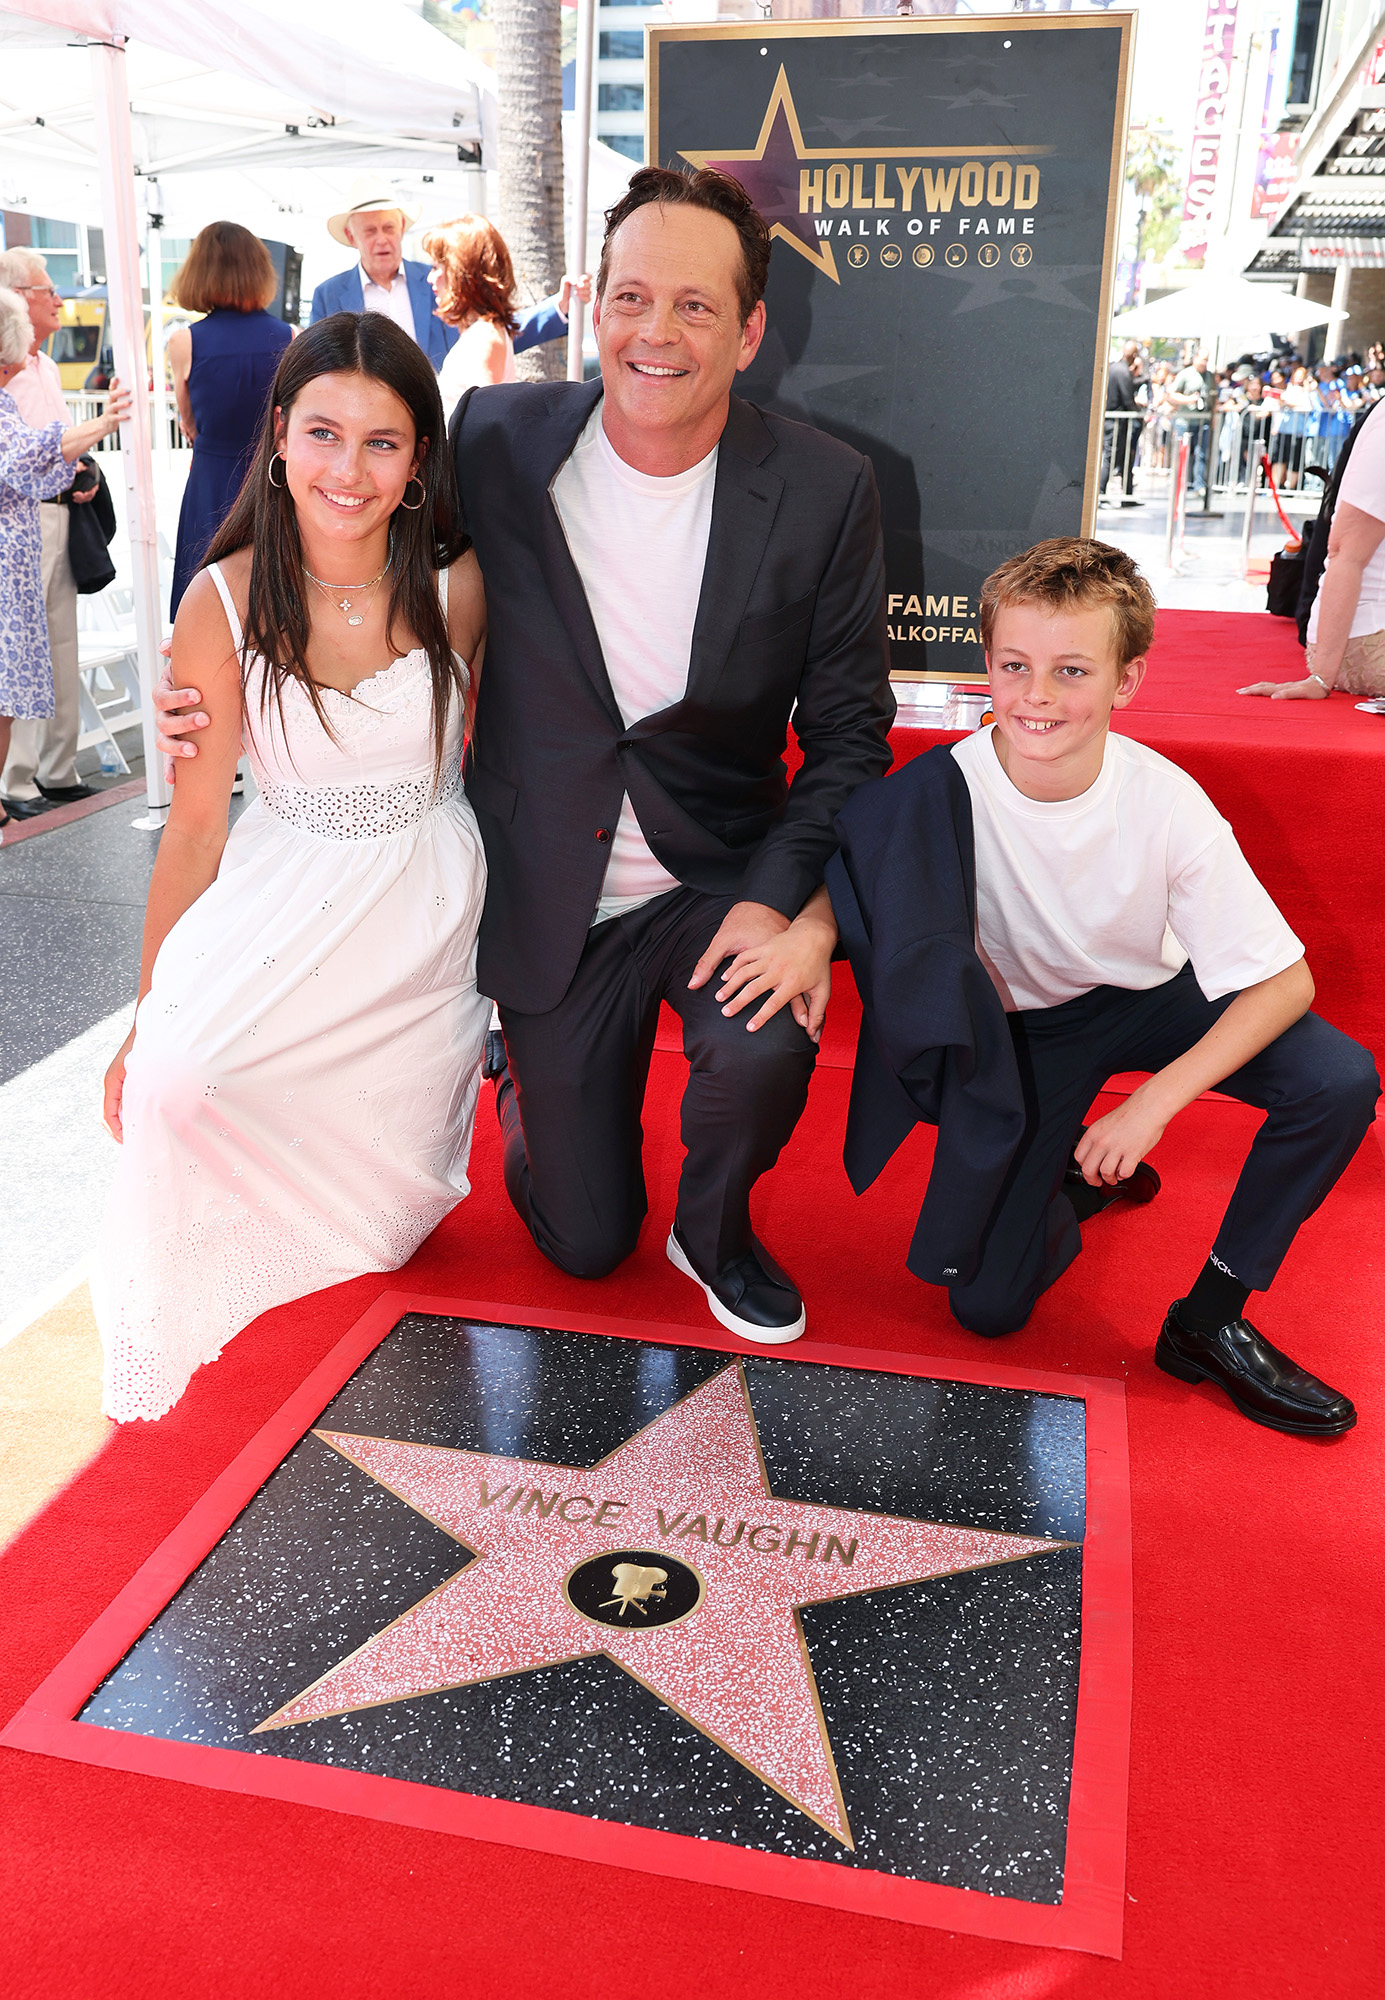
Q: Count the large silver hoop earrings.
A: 2